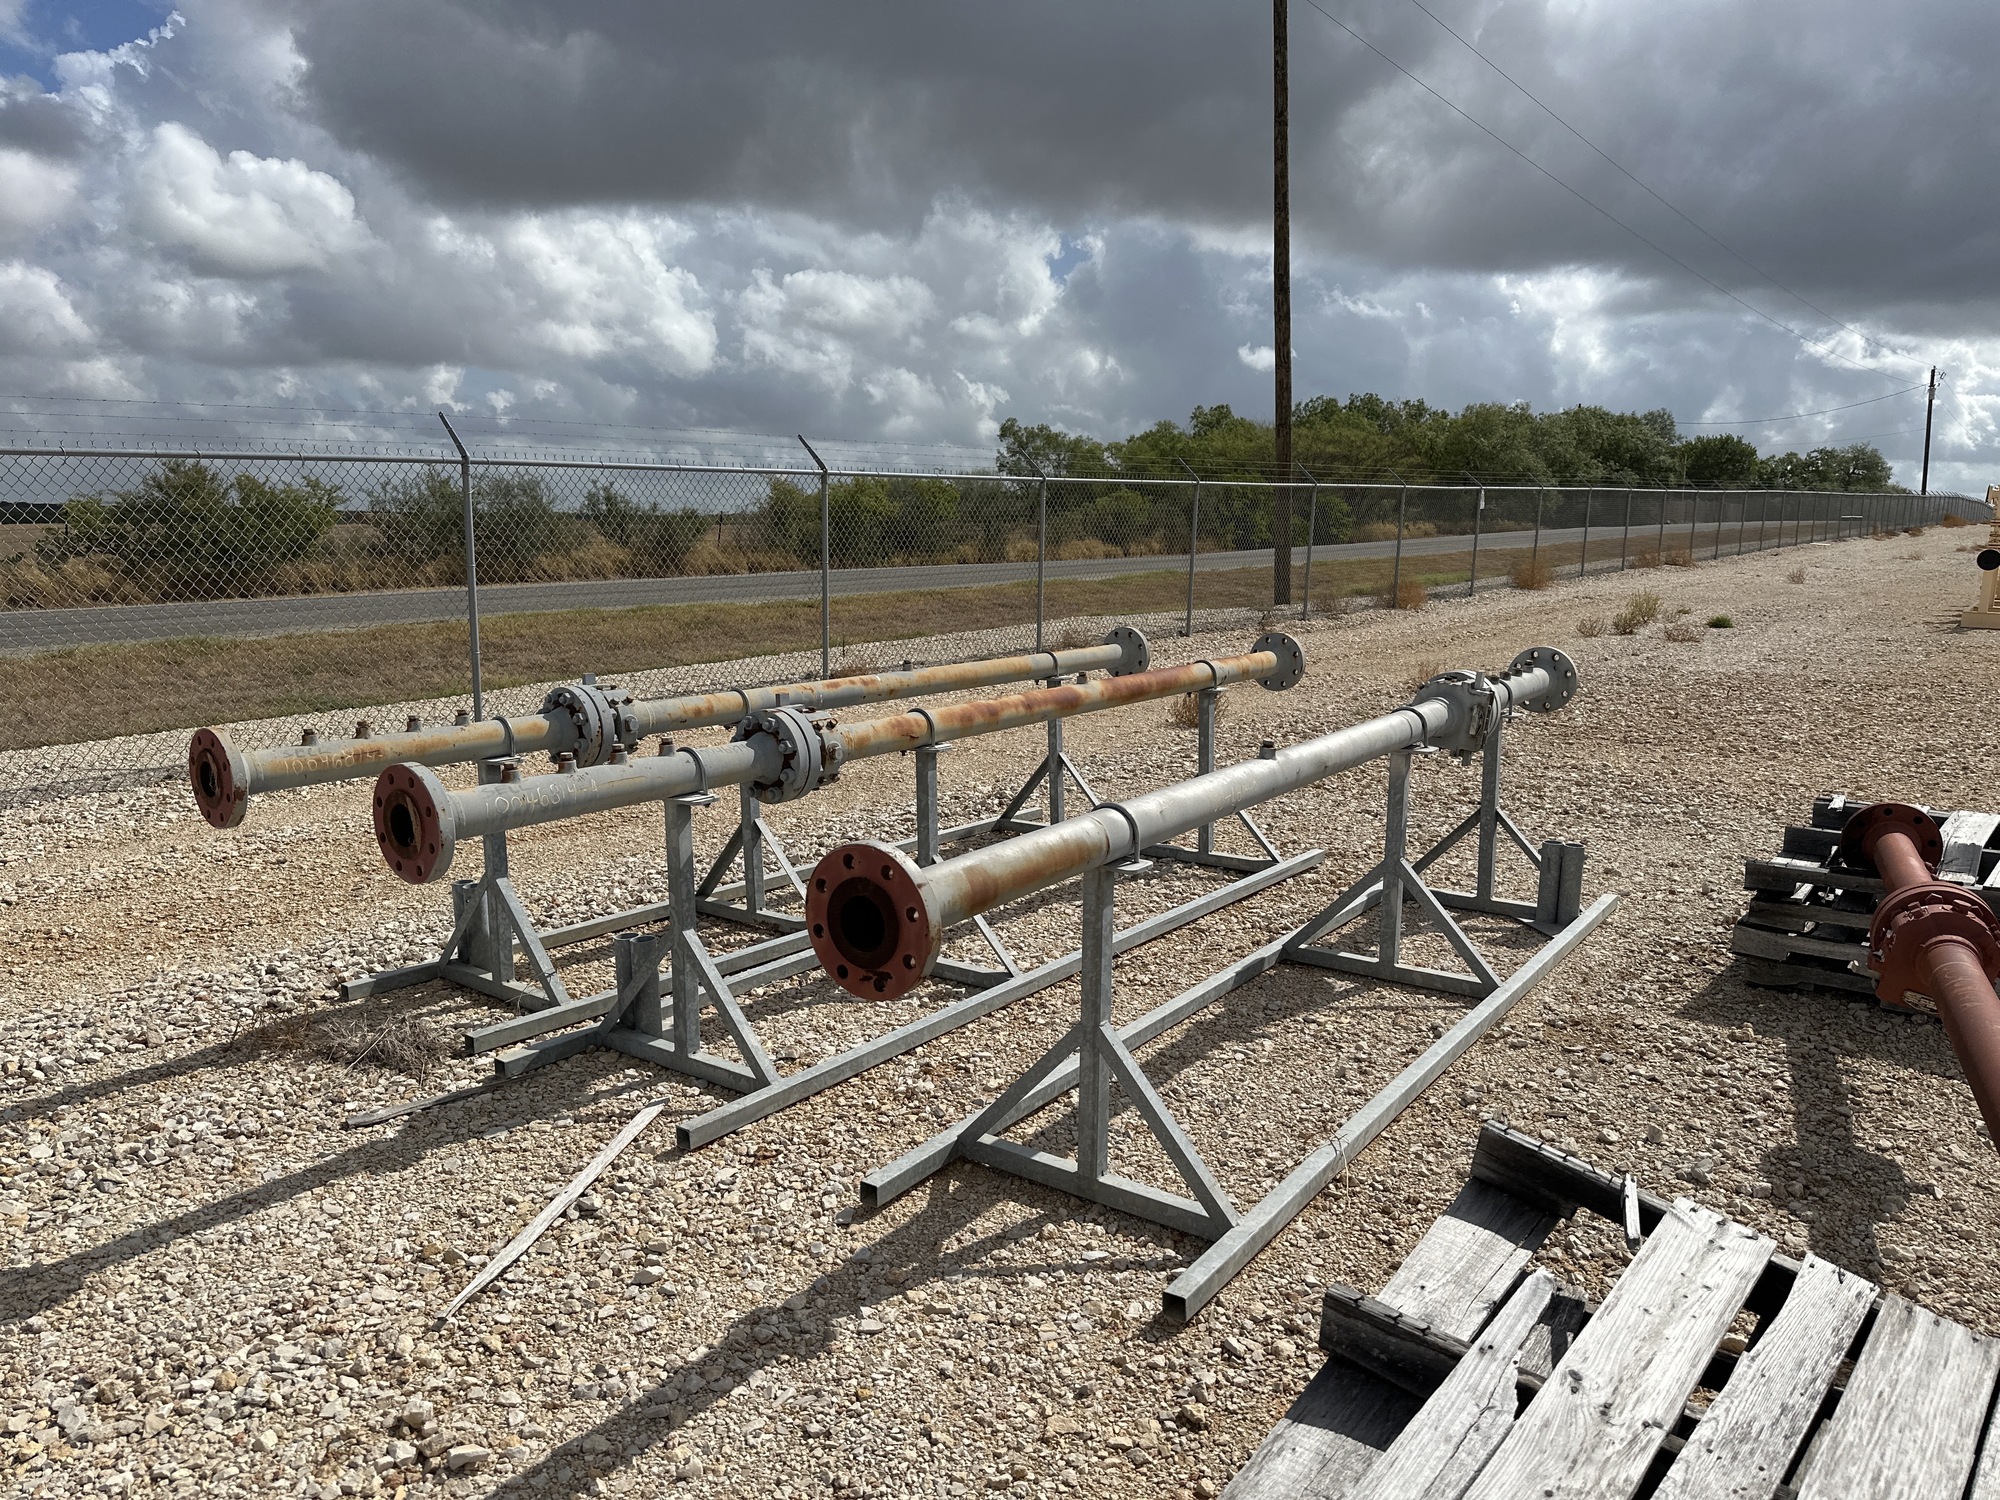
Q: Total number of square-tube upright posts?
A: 9